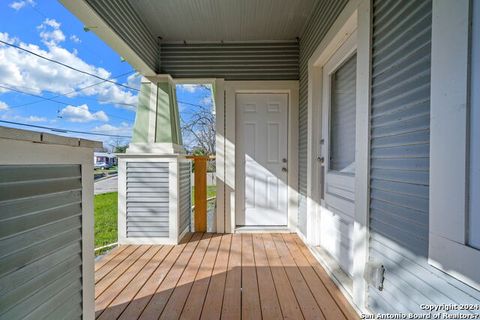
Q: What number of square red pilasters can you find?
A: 0